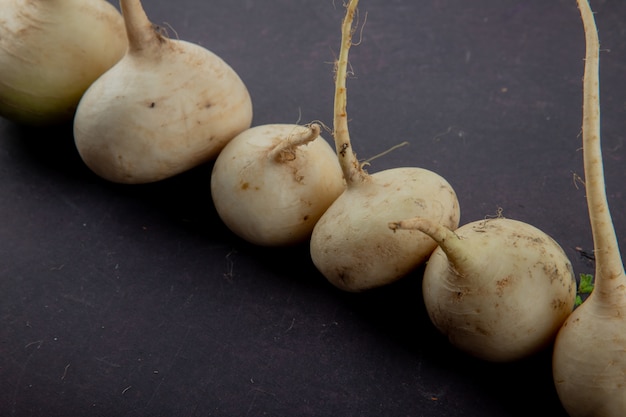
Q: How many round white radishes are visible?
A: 6